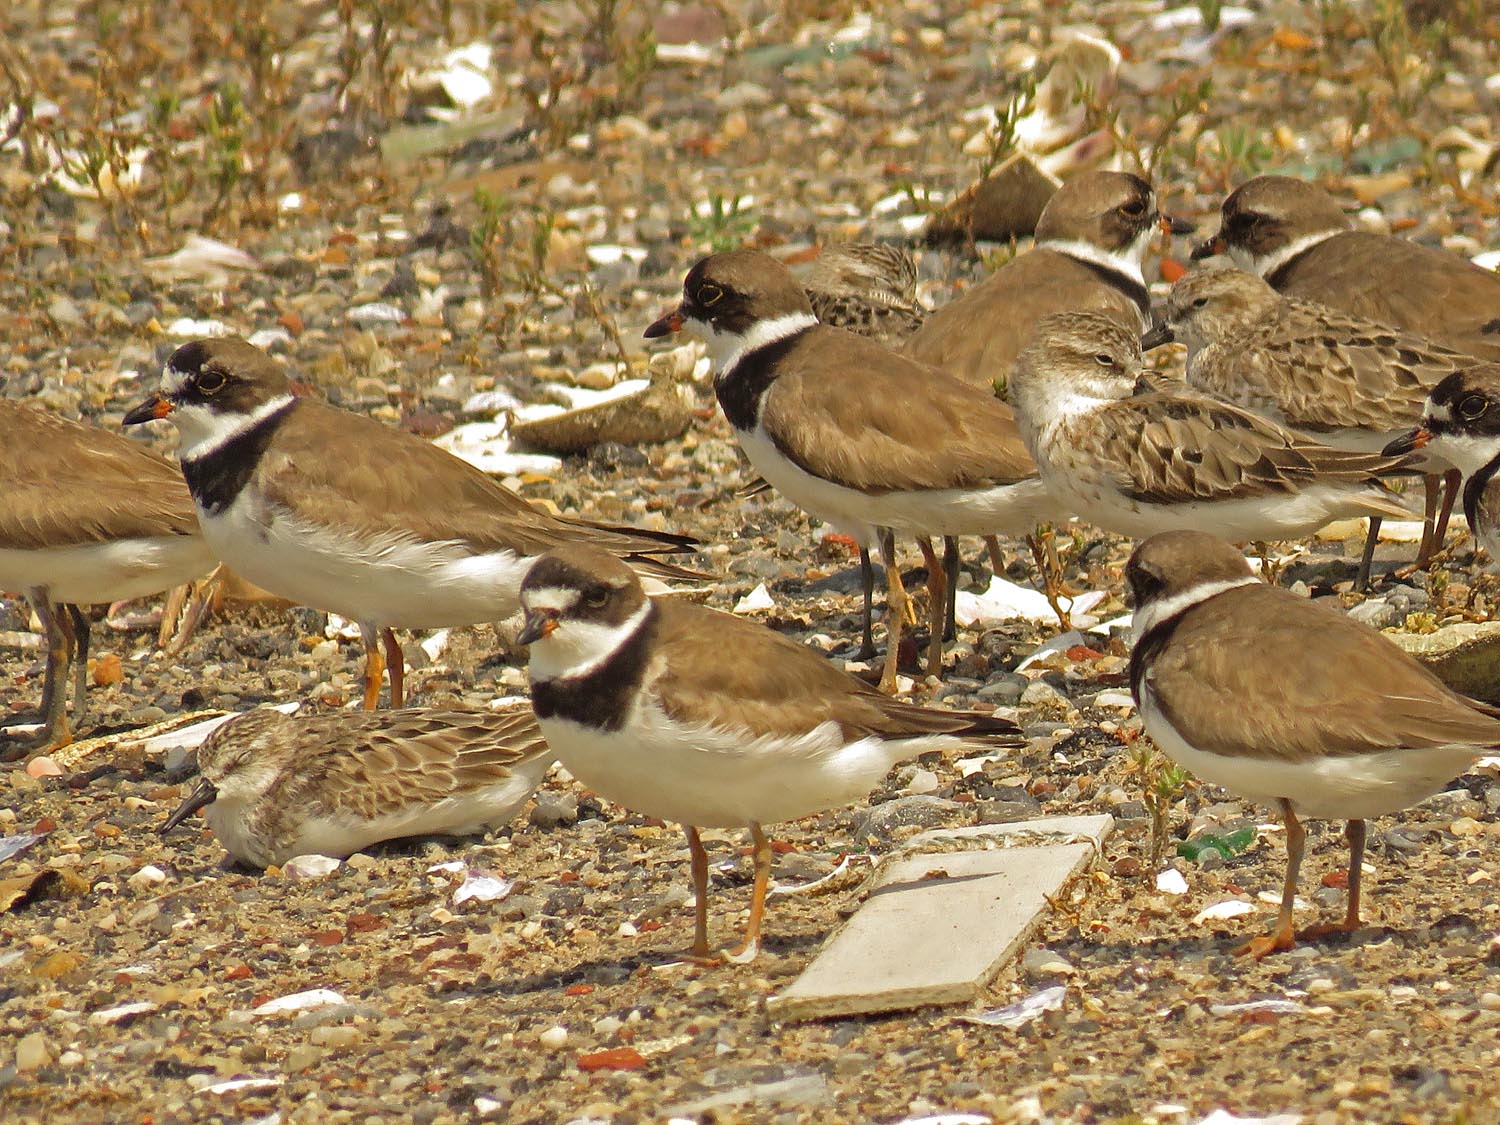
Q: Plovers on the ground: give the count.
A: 8